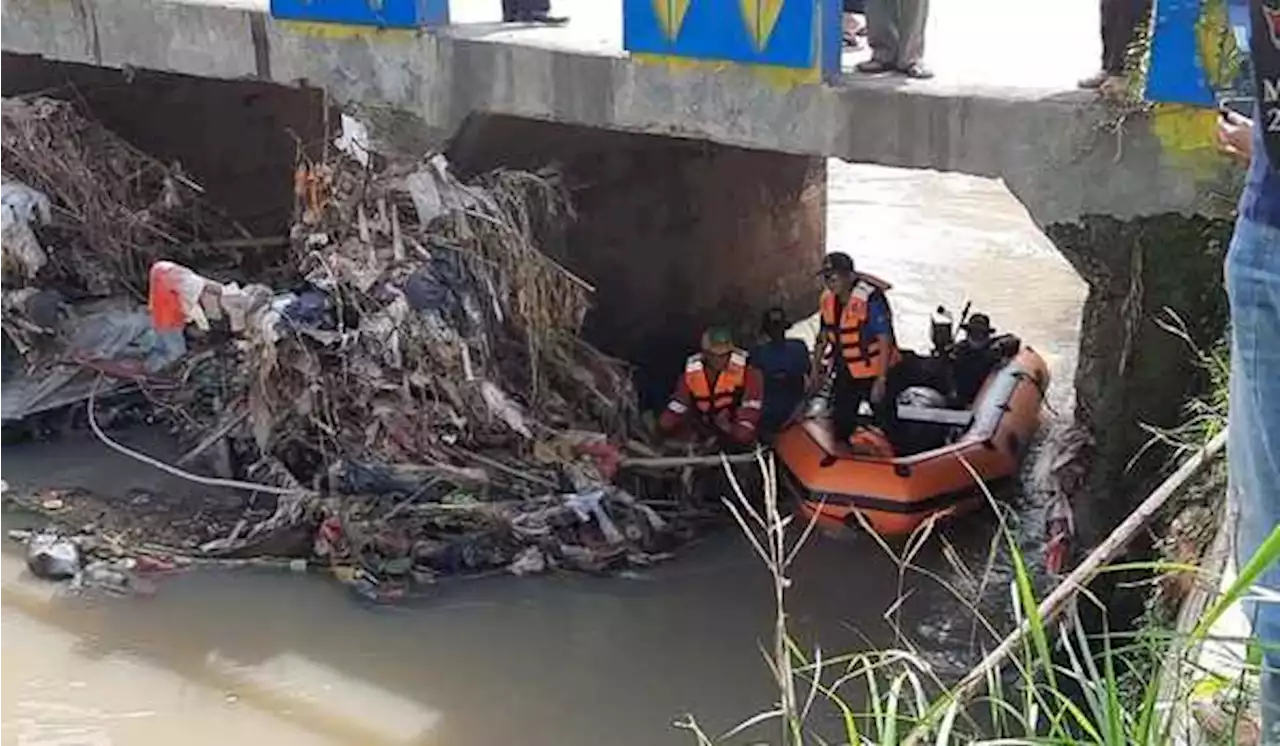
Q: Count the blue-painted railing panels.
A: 3